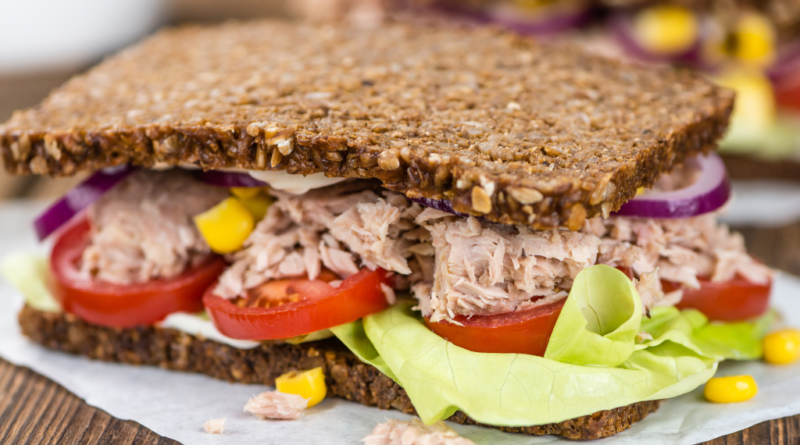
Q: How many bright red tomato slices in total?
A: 4